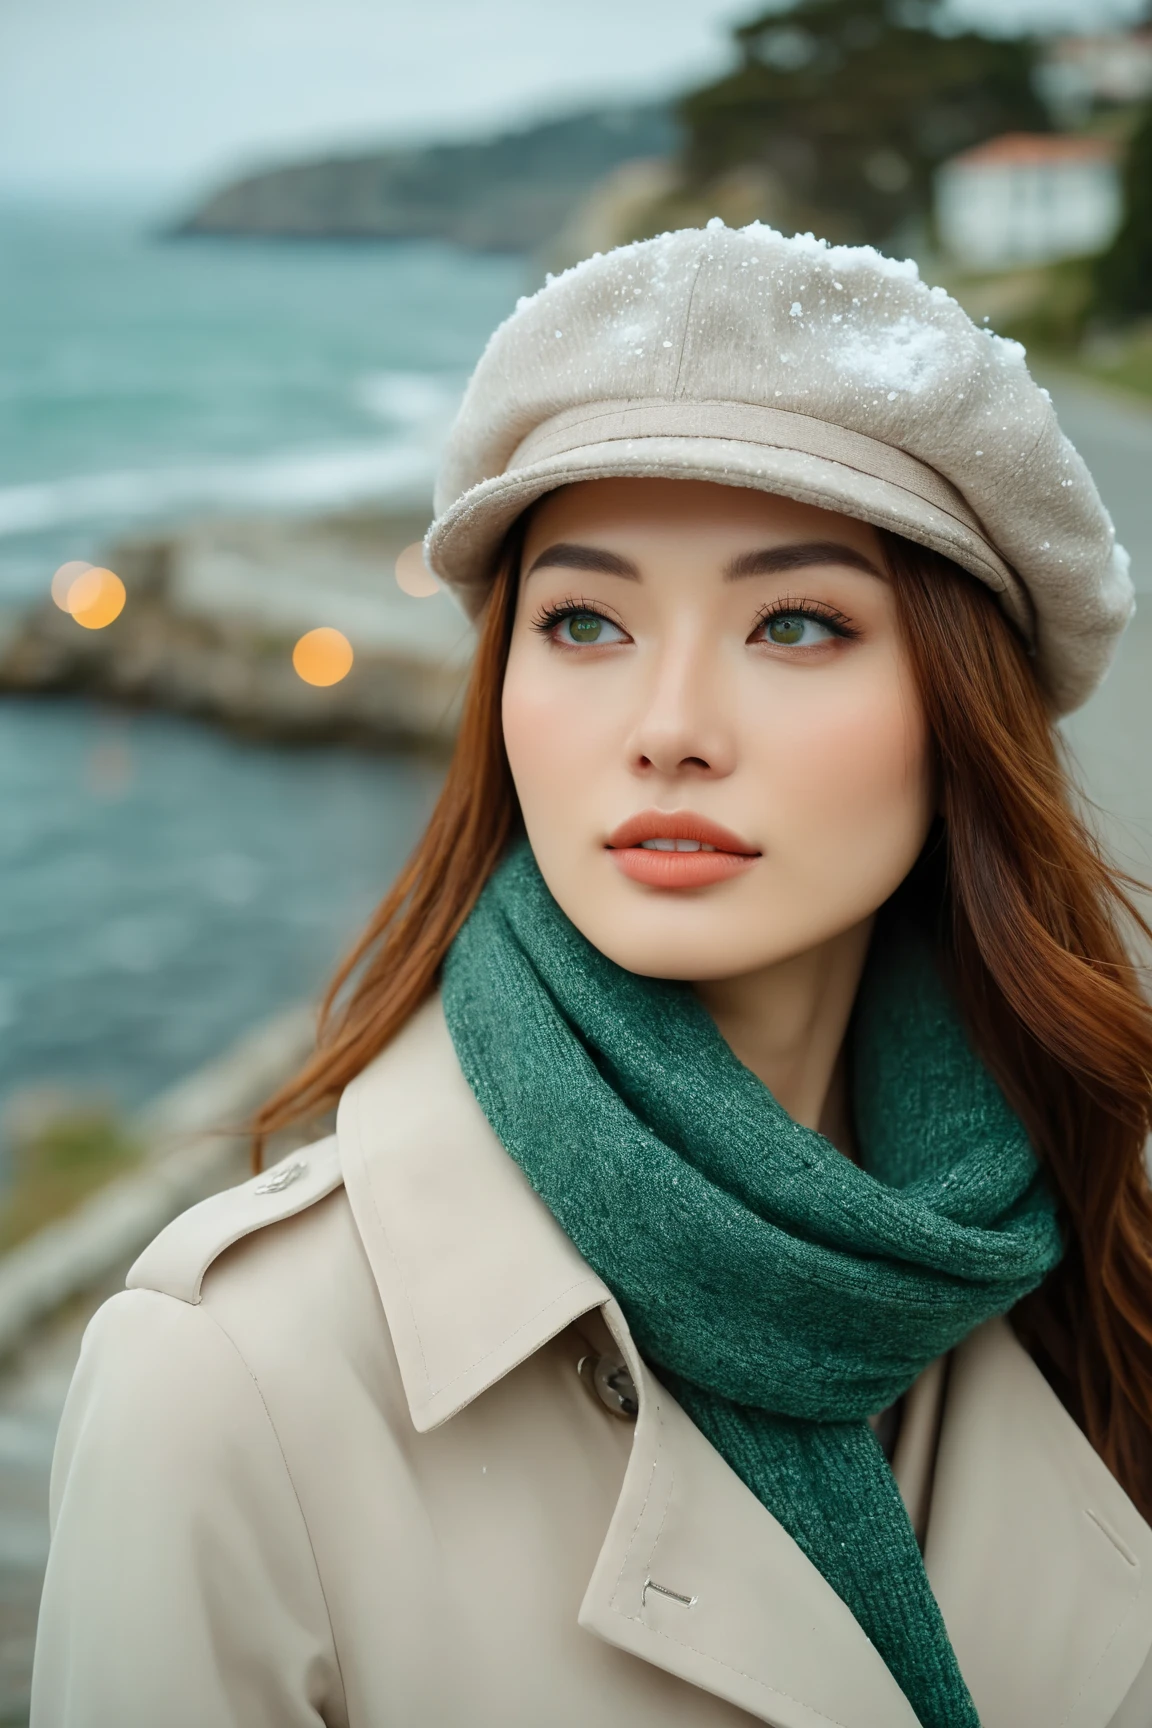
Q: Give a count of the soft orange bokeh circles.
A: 4